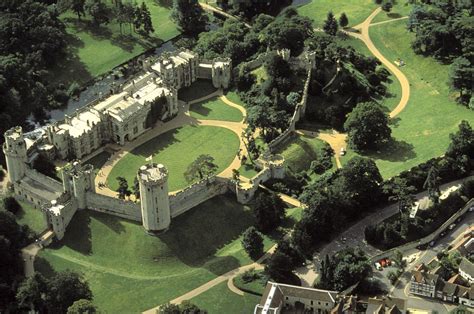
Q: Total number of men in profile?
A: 0